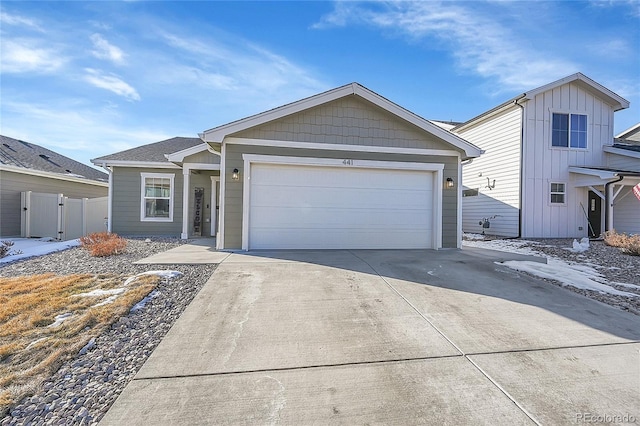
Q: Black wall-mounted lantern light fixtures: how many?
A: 2